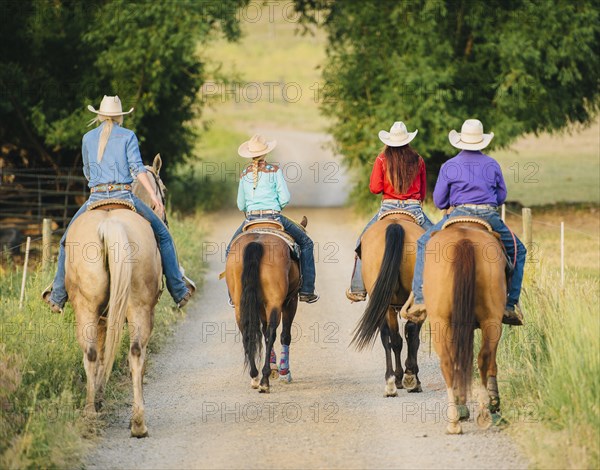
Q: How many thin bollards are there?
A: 3